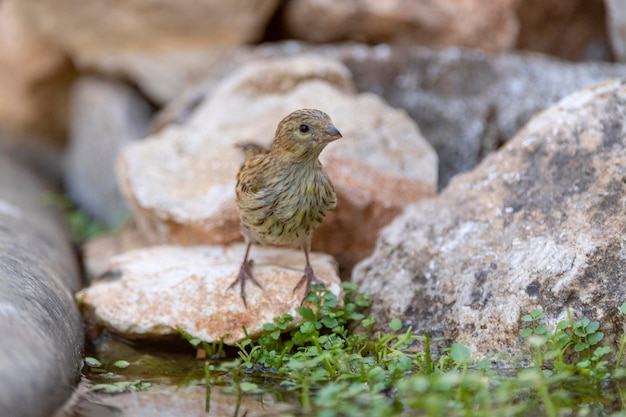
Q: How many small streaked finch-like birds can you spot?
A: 1